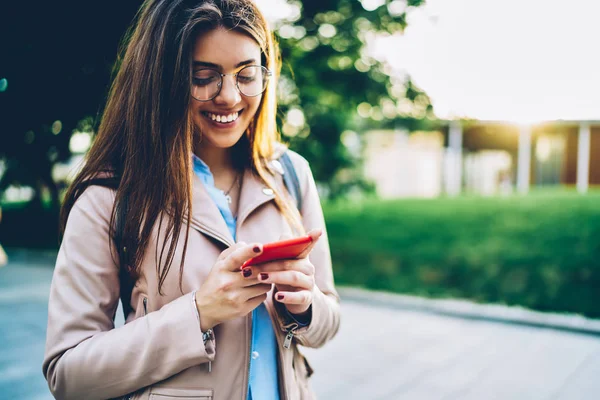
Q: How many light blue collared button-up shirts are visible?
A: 1